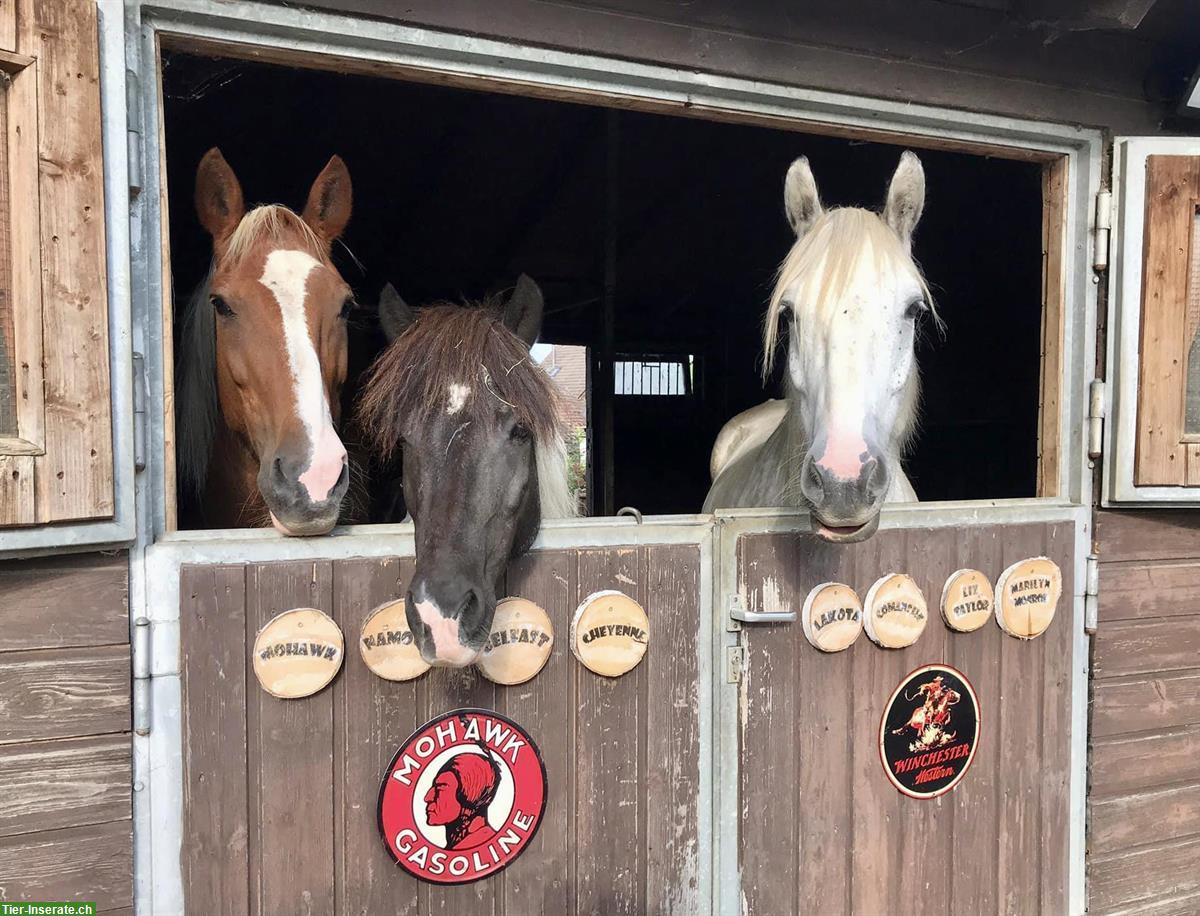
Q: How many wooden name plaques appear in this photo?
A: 8